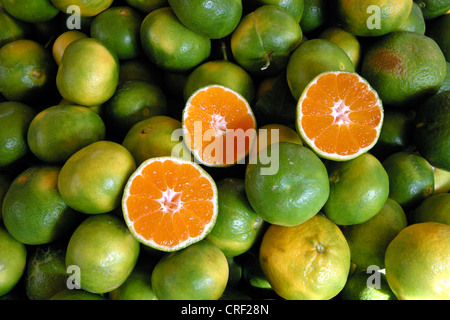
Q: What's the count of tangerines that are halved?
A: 3